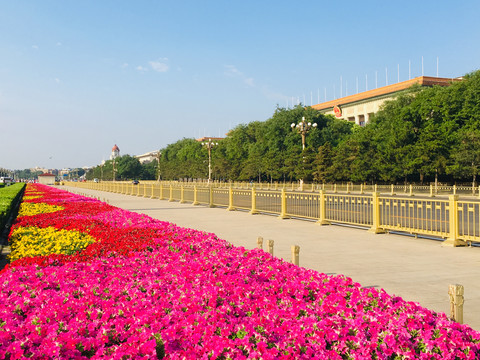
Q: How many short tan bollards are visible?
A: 4